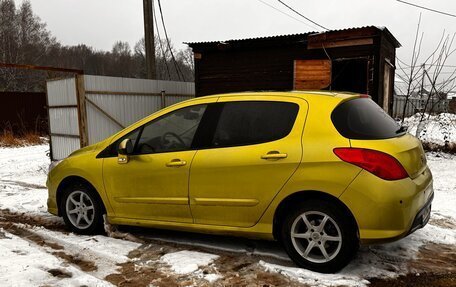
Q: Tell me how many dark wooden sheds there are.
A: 1